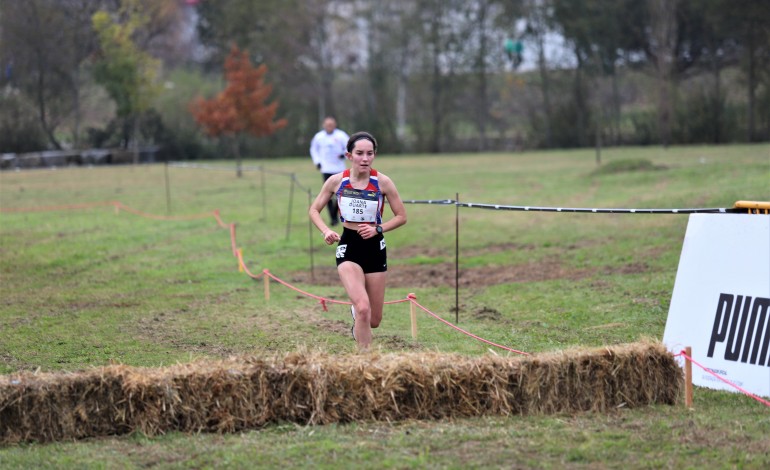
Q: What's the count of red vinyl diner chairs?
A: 0